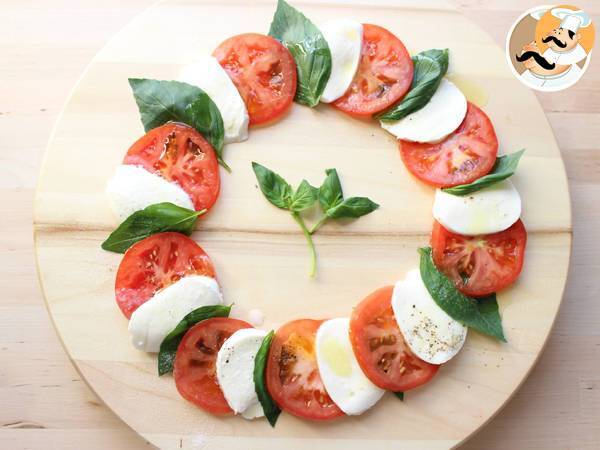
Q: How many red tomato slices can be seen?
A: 9